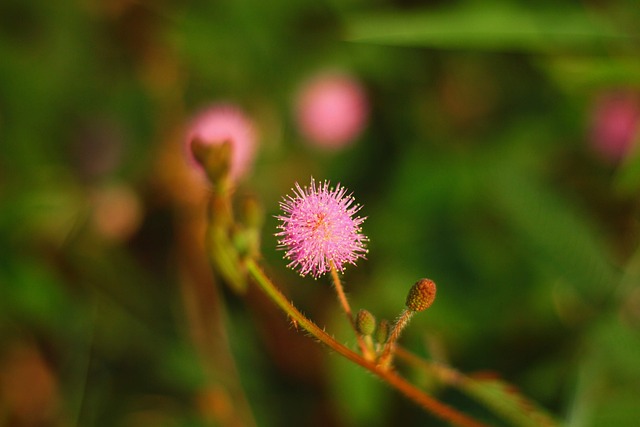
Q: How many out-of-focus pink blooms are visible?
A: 3